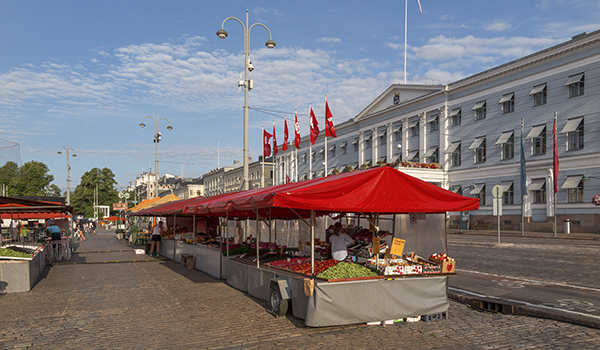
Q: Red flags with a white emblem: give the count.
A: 6